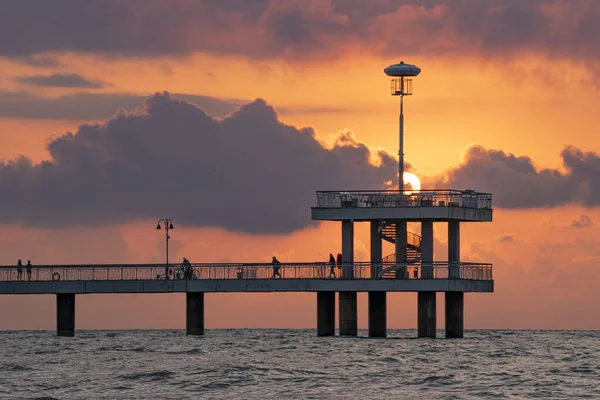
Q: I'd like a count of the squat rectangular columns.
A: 7